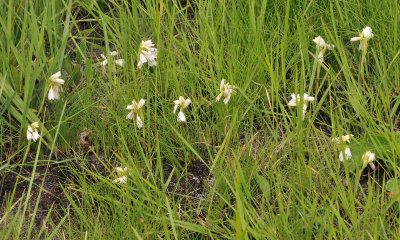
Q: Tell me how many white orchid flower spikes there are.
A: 13